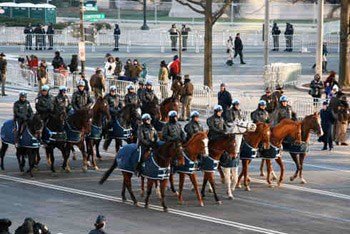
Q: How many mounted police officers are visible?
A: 15